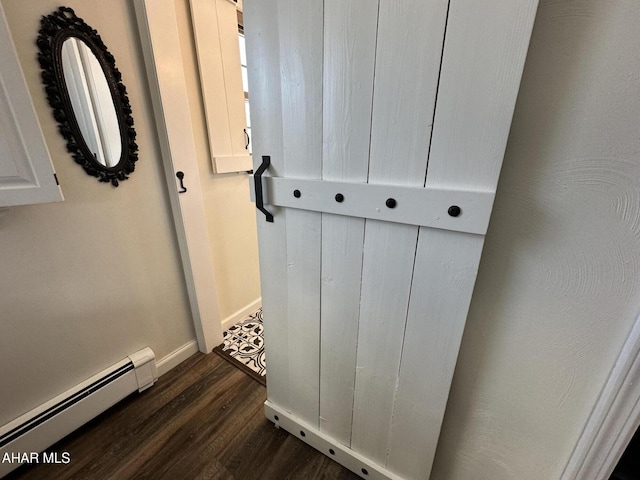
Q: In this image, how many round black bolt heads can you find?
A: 8